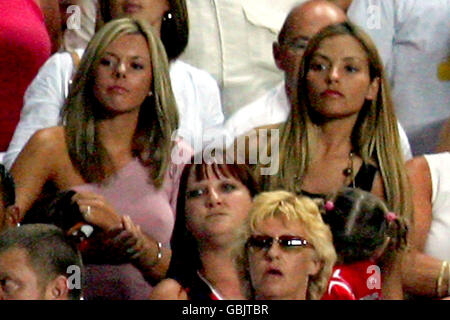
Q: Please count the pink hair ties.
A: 2